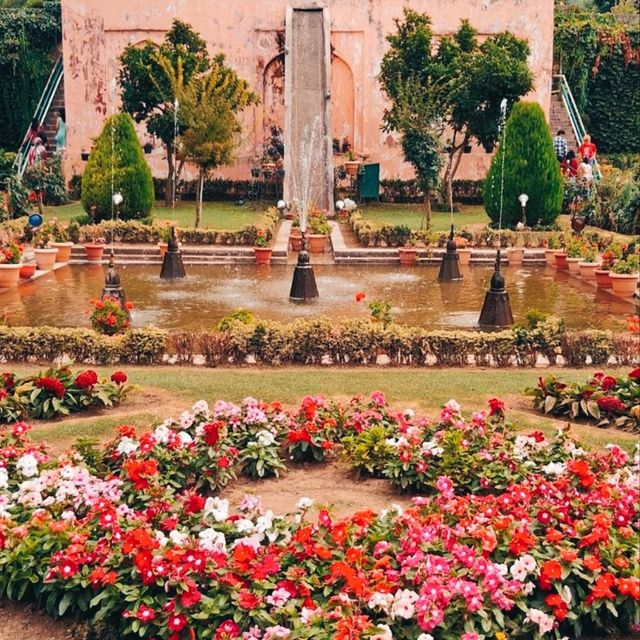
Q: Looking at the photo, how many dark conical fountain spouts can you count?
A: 5